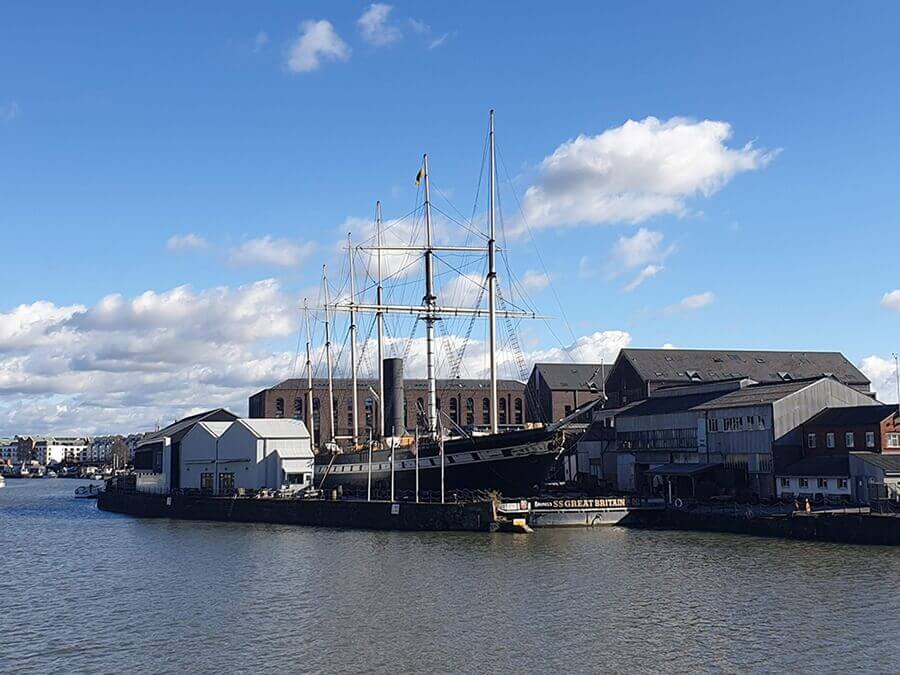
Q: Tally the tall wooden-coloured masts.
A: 6